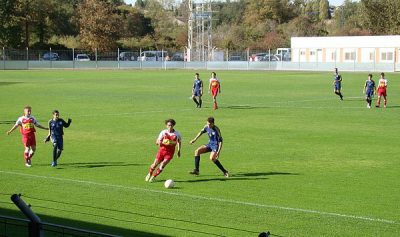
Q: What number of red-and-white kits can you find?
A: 4